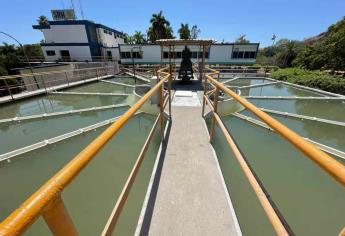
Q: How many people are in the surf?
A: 0